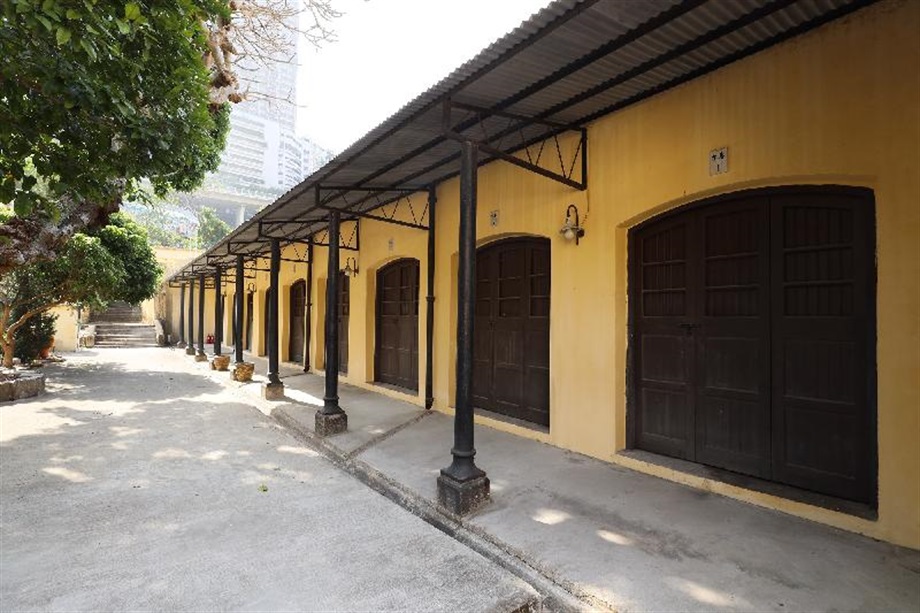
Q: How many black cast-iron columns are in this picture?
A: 8